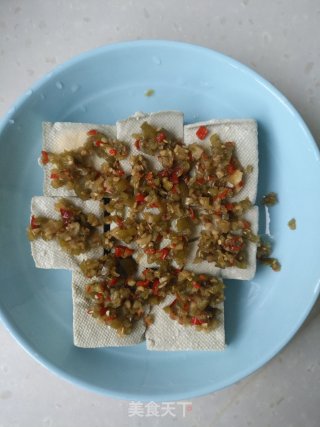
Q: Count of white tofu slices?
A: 8